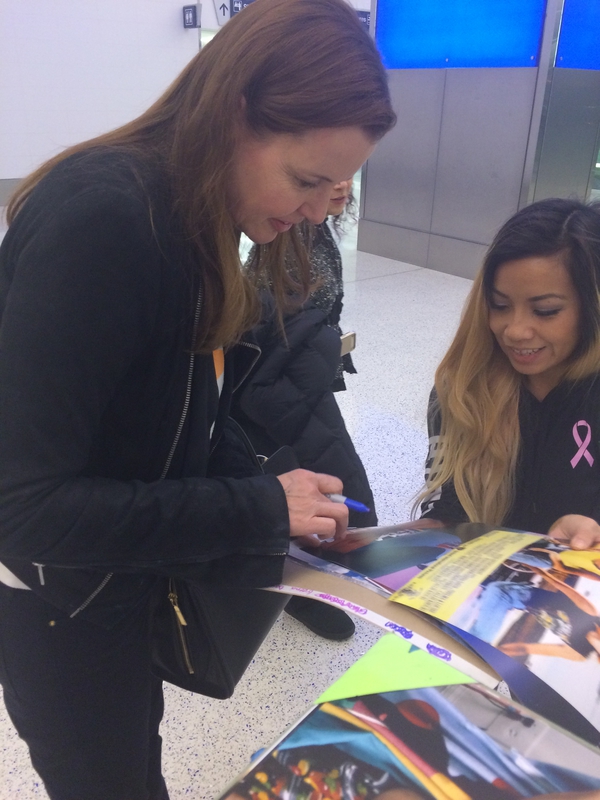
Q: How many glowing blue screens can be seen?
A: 2